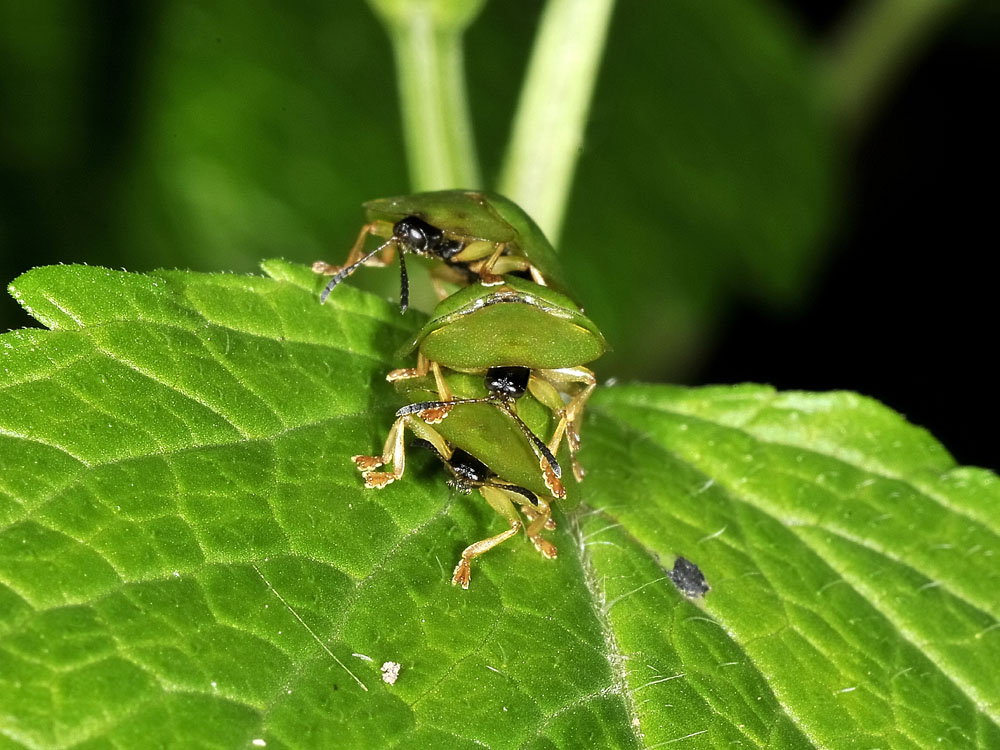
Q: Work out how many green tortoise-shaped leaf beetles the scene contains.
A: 3